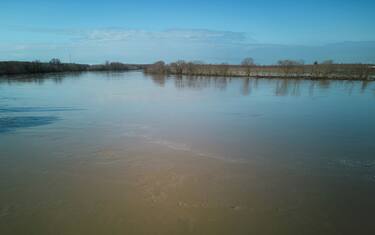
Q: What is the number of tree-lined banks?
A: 2